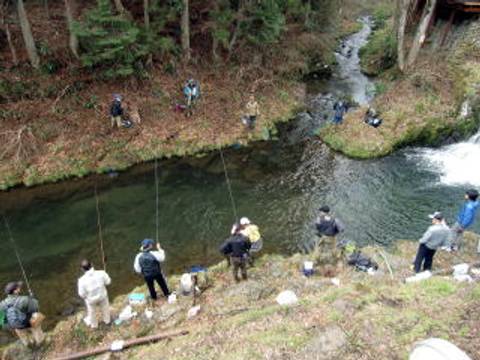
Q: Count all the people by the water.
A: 13